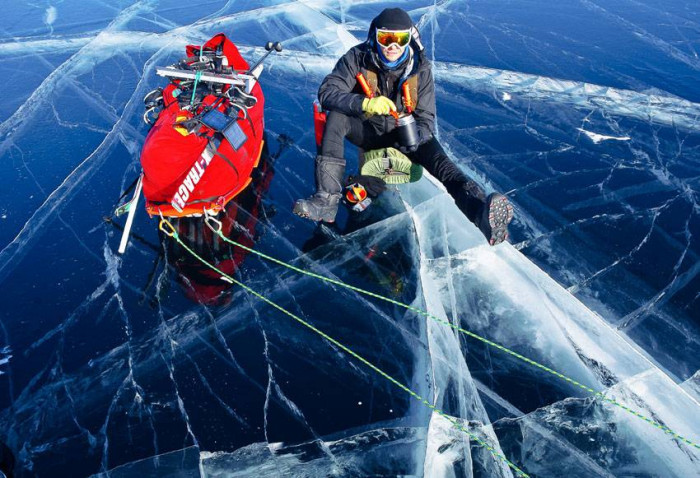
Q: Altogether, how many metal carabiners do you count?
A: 2